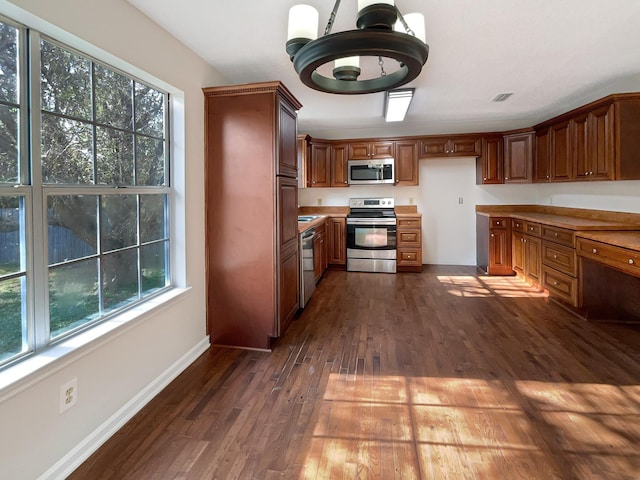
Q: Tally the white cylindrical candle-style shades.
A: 4